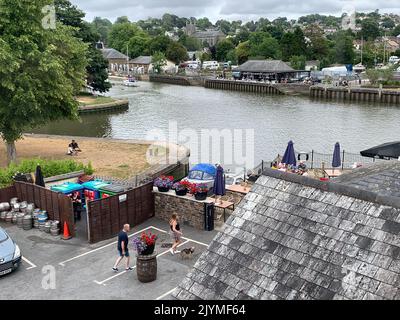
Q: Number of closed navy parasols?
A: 3